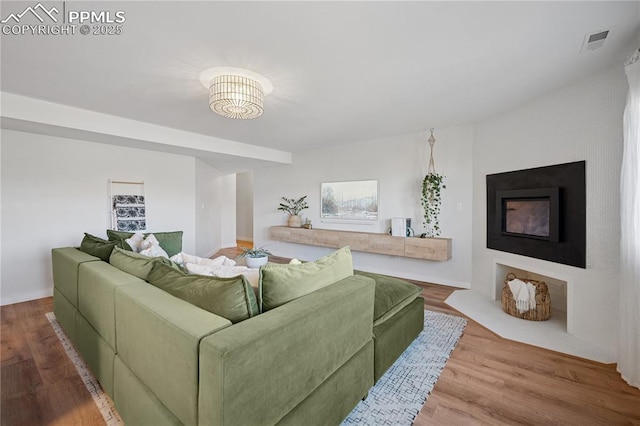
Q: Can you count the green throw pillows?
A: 5